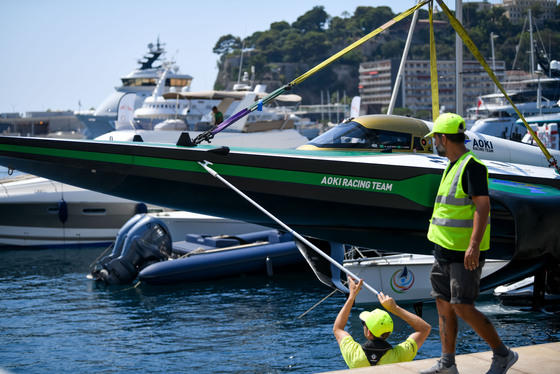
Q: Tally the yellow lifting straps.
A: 3